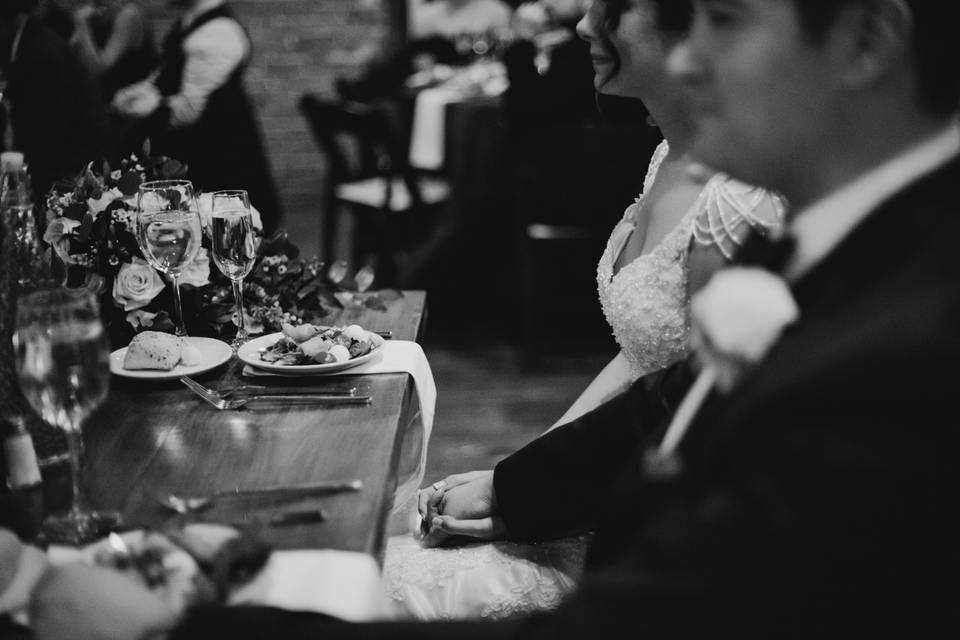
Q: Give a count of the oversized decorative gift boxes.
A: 0